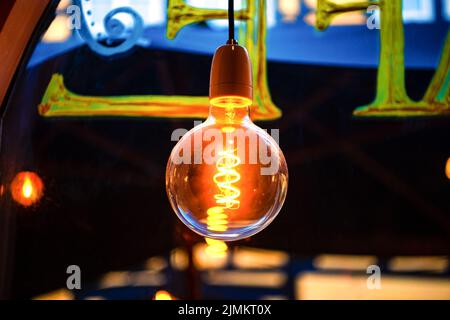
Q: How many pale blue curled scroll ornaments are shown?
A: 1